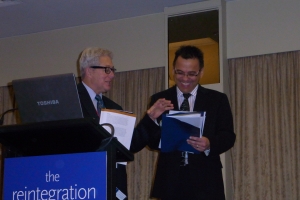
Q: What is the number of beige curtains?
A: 2